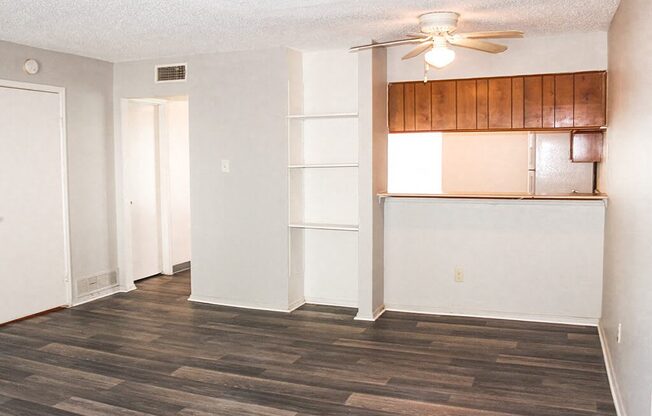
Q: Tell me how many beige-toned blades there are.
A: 5